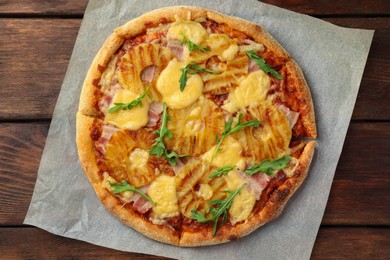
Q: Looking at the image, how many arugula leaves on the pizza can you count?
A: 10